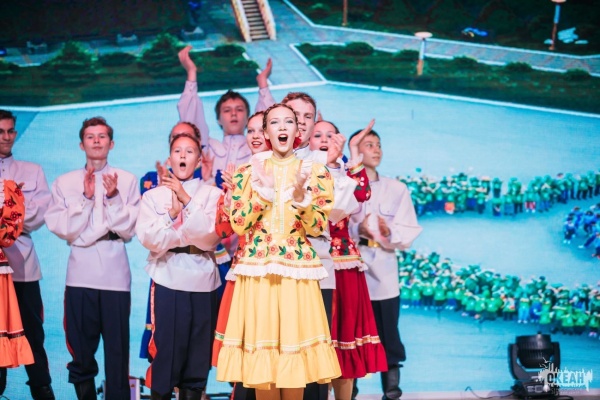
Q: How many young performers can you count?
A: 11